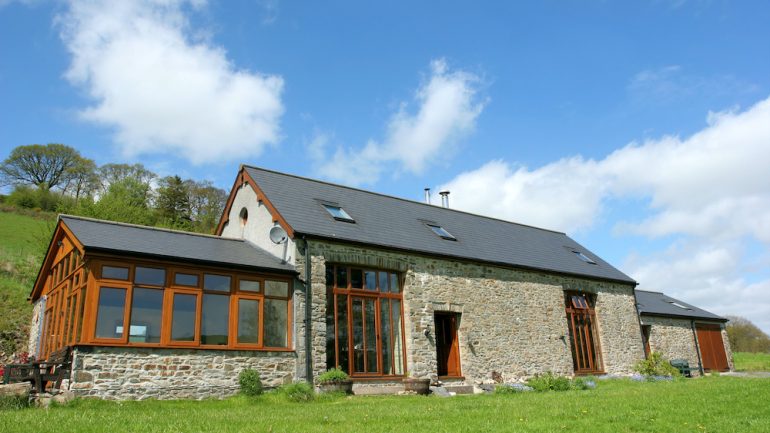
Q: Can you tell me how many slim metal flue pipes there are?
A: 2